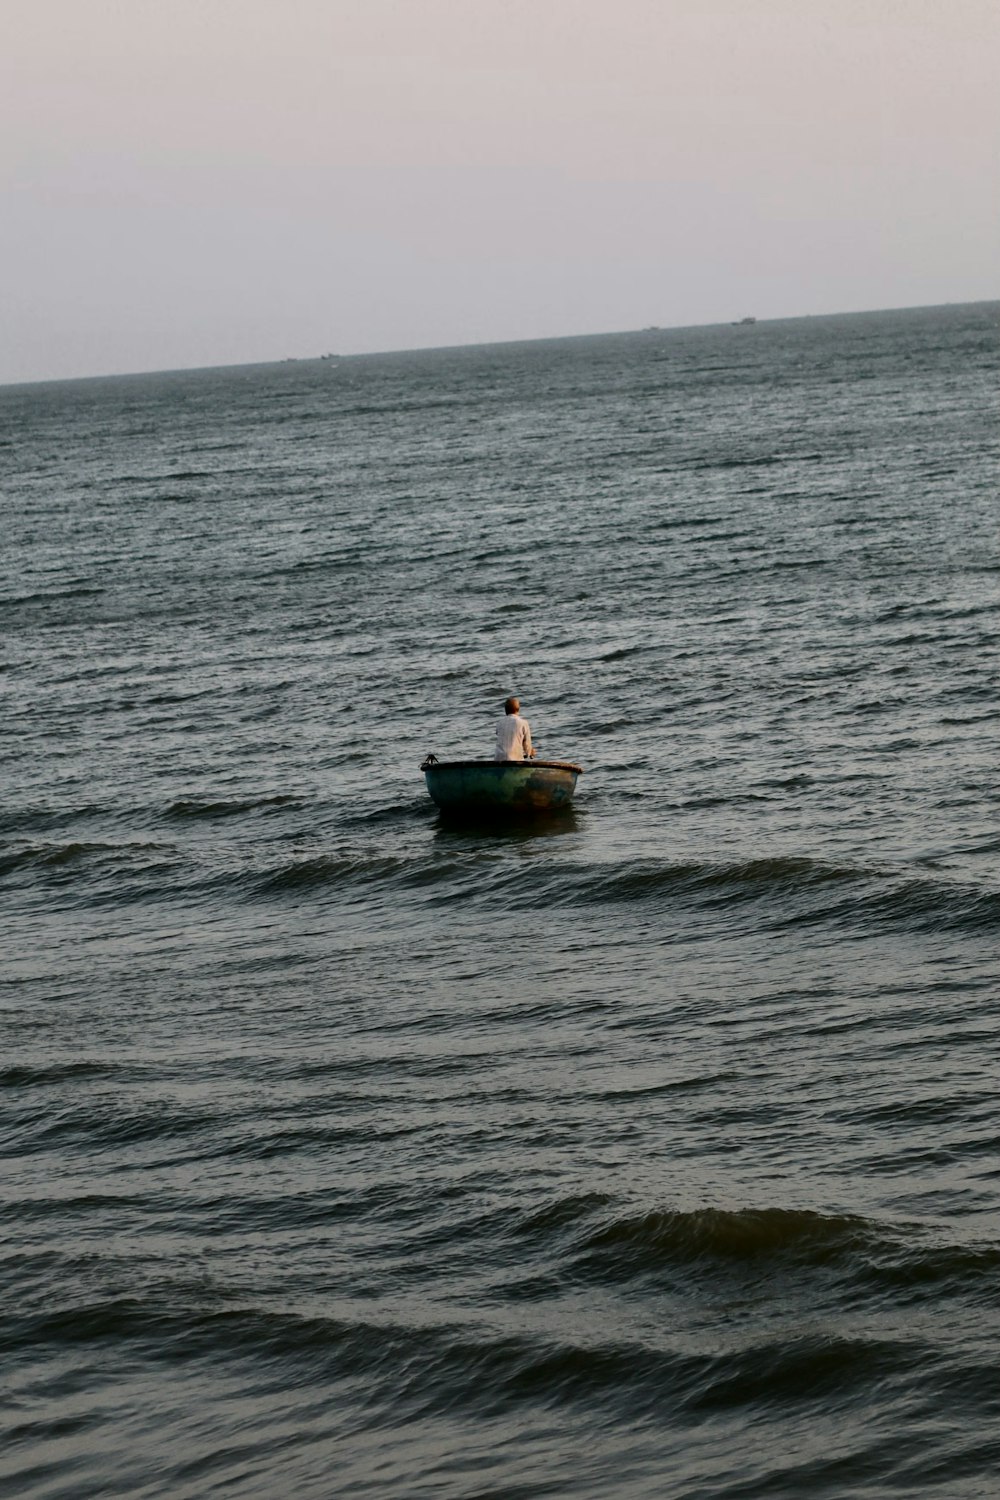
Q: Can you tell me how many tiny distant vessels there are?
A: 4